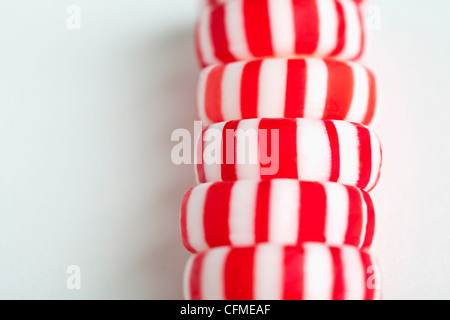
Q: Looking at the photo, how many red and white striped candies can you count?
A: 5